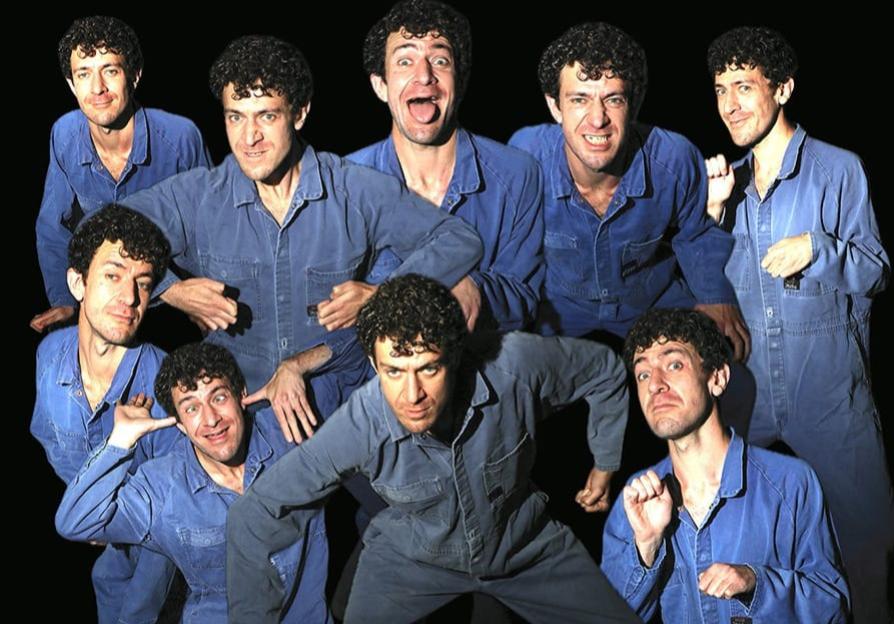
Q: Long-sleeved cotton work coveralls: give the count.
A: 9